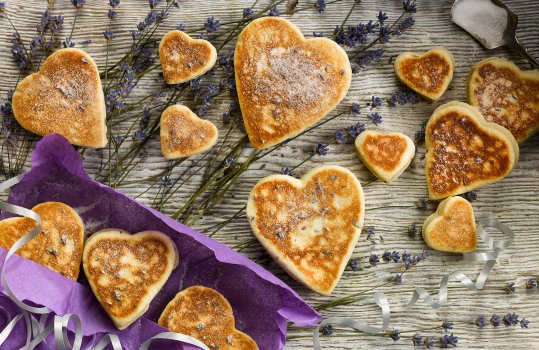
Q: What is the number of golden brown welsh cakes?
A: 13